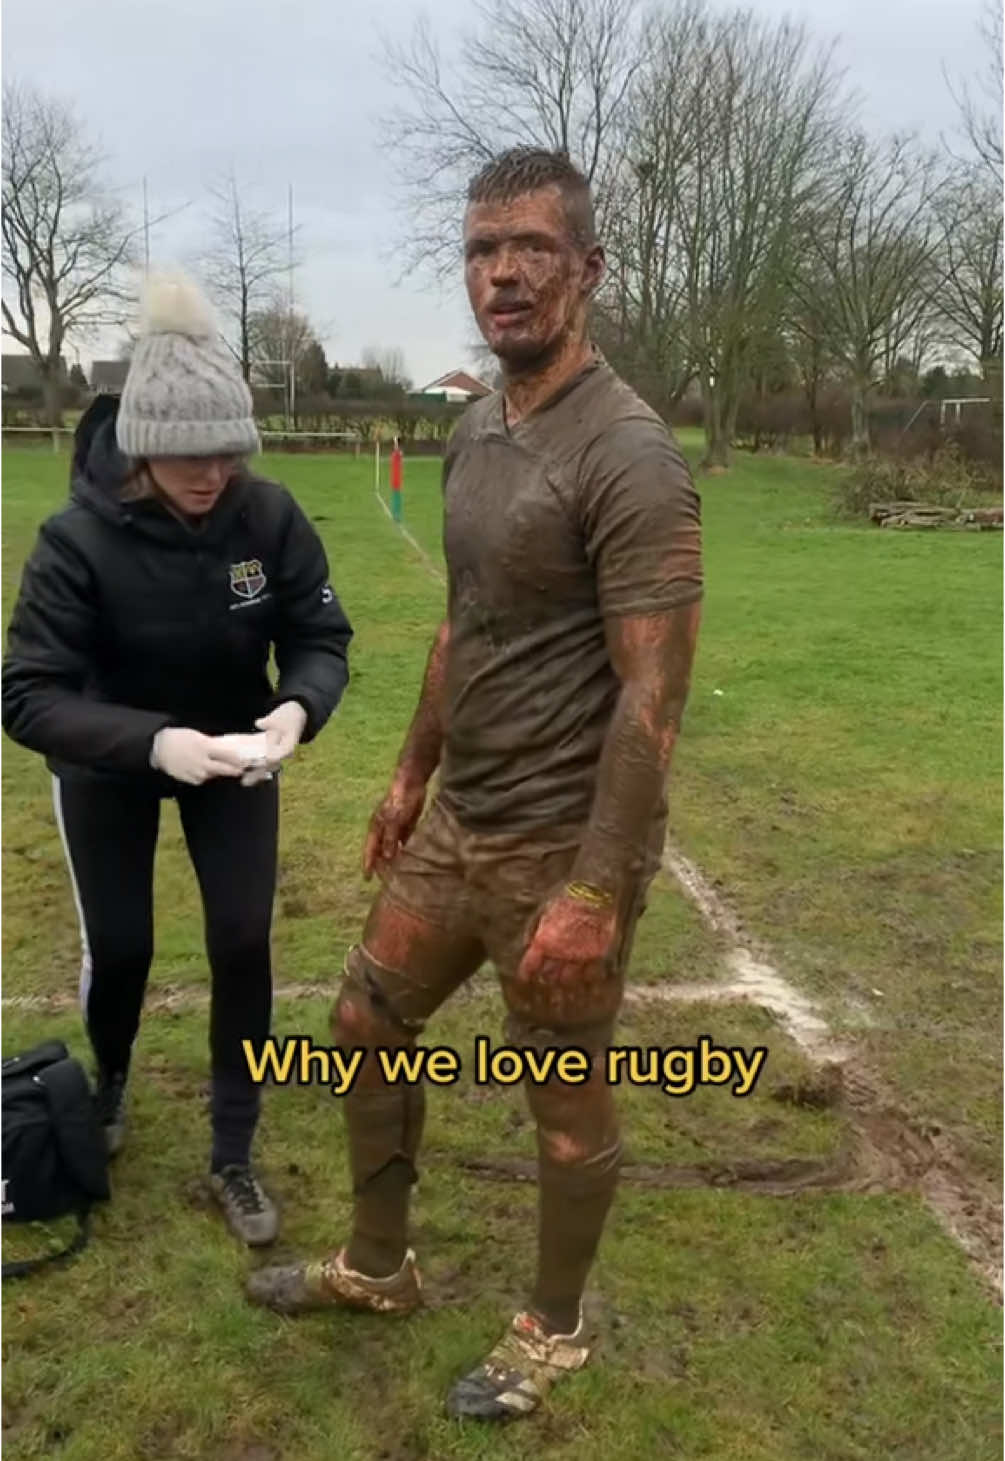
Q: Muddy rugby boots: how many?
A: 2